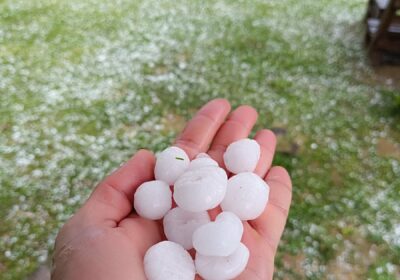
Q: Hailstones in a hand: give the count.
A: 10